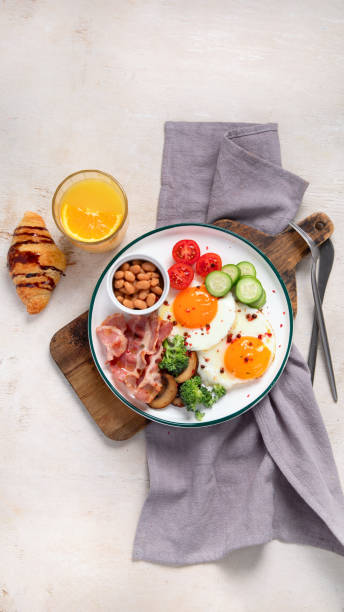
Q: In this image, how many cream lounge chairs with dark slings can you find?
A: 0